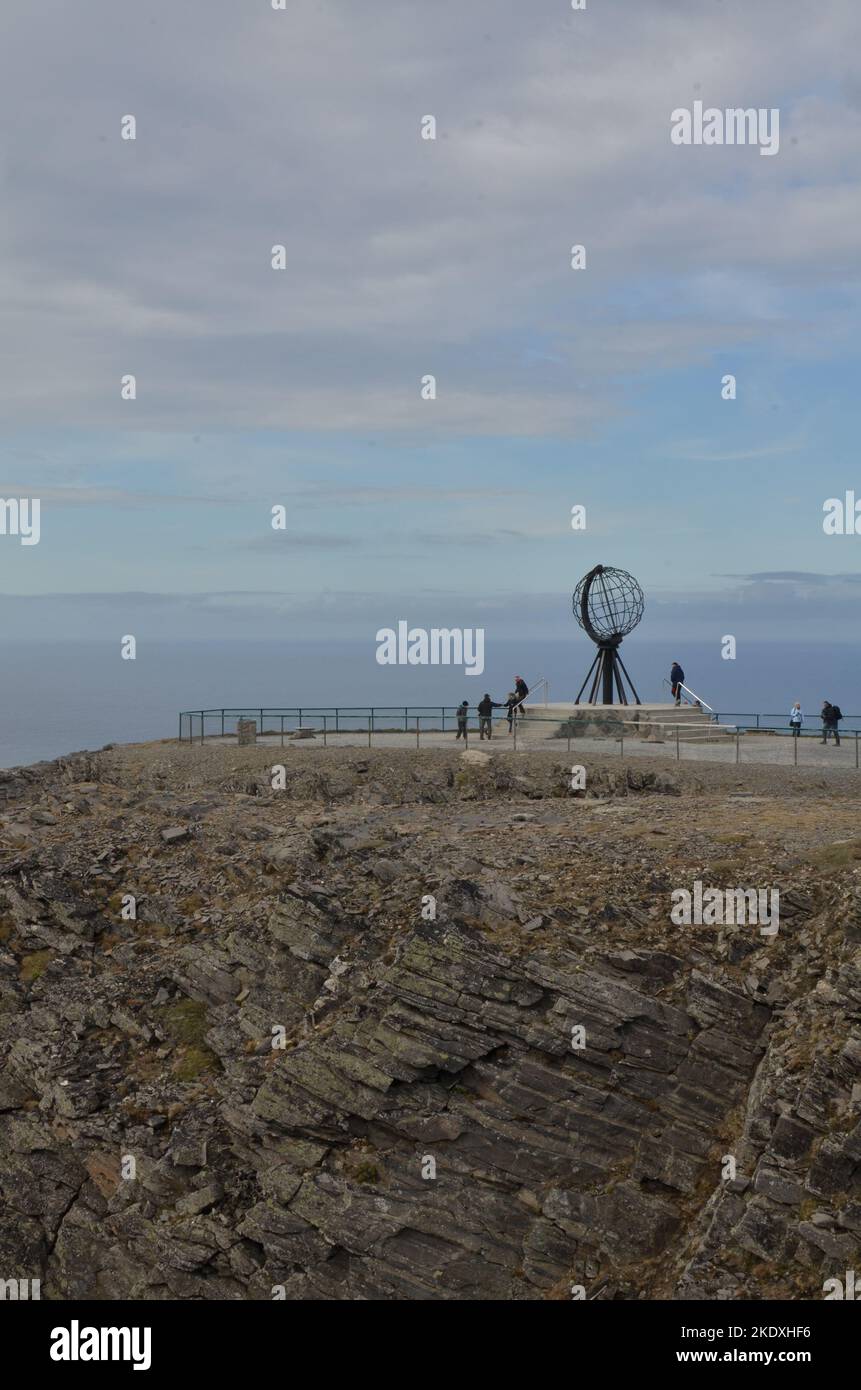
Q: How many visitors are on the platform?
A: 7